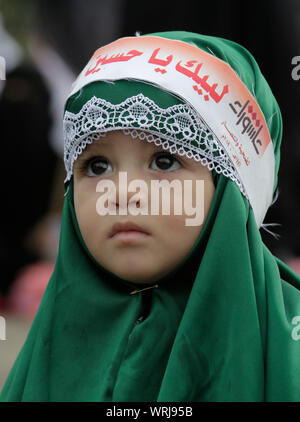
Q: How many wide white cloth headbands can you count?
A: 1